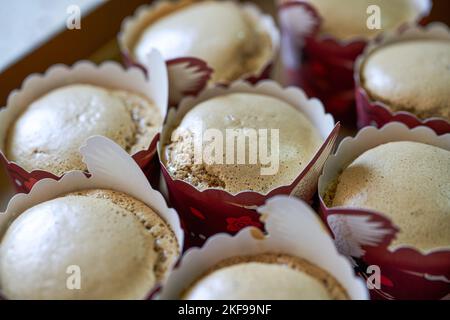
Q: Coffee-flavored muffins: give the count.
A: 8